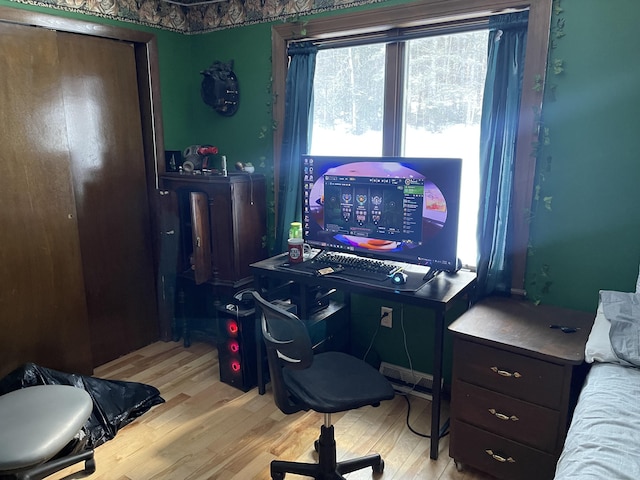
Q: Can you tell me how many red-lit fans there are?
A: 3